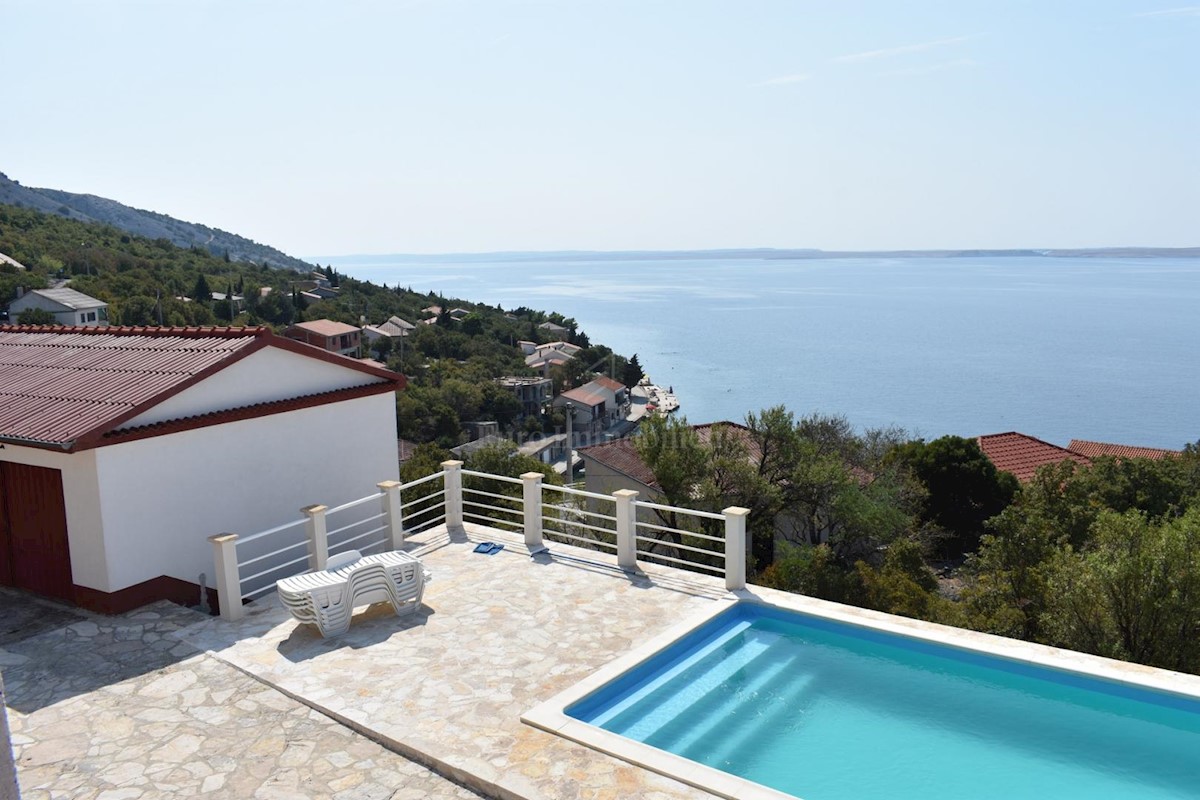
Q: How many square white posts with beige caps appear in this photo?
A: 7